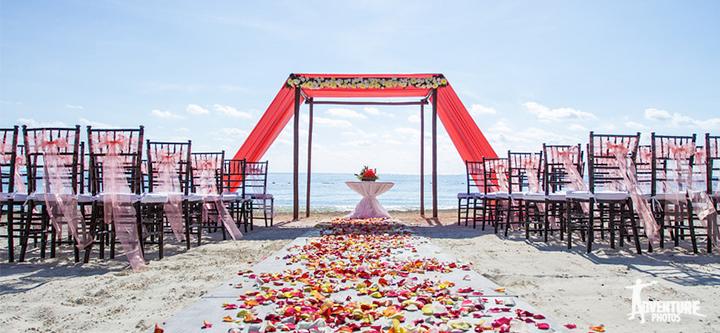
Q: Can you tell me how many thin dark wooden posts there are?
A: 4